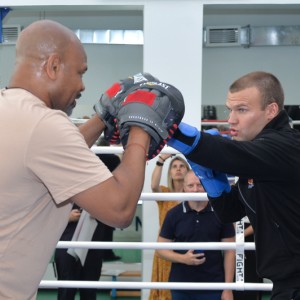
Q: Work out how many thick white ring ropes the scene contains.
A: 4